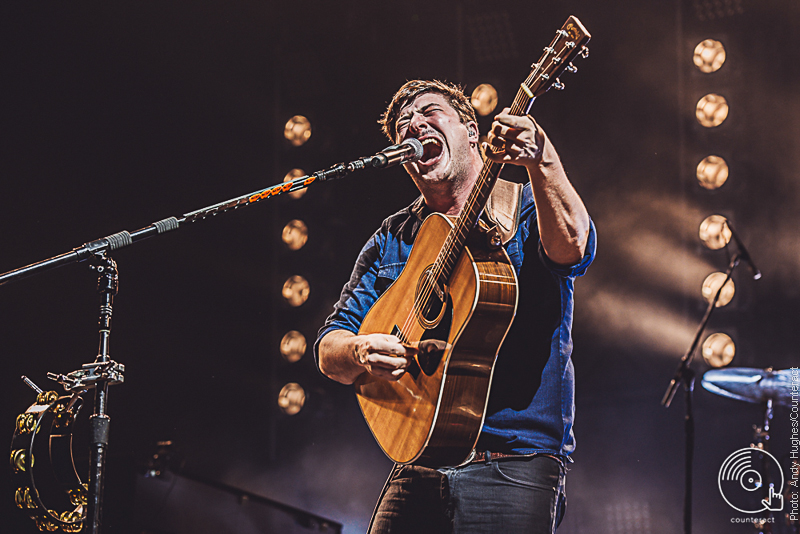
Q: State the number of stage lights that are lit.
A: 13